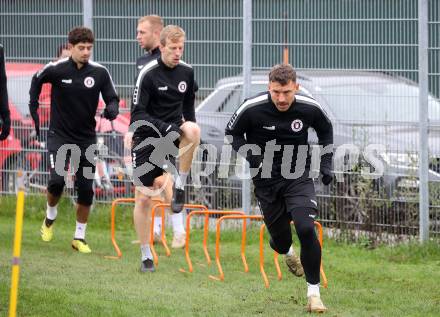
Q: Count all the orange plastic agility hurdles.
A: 5